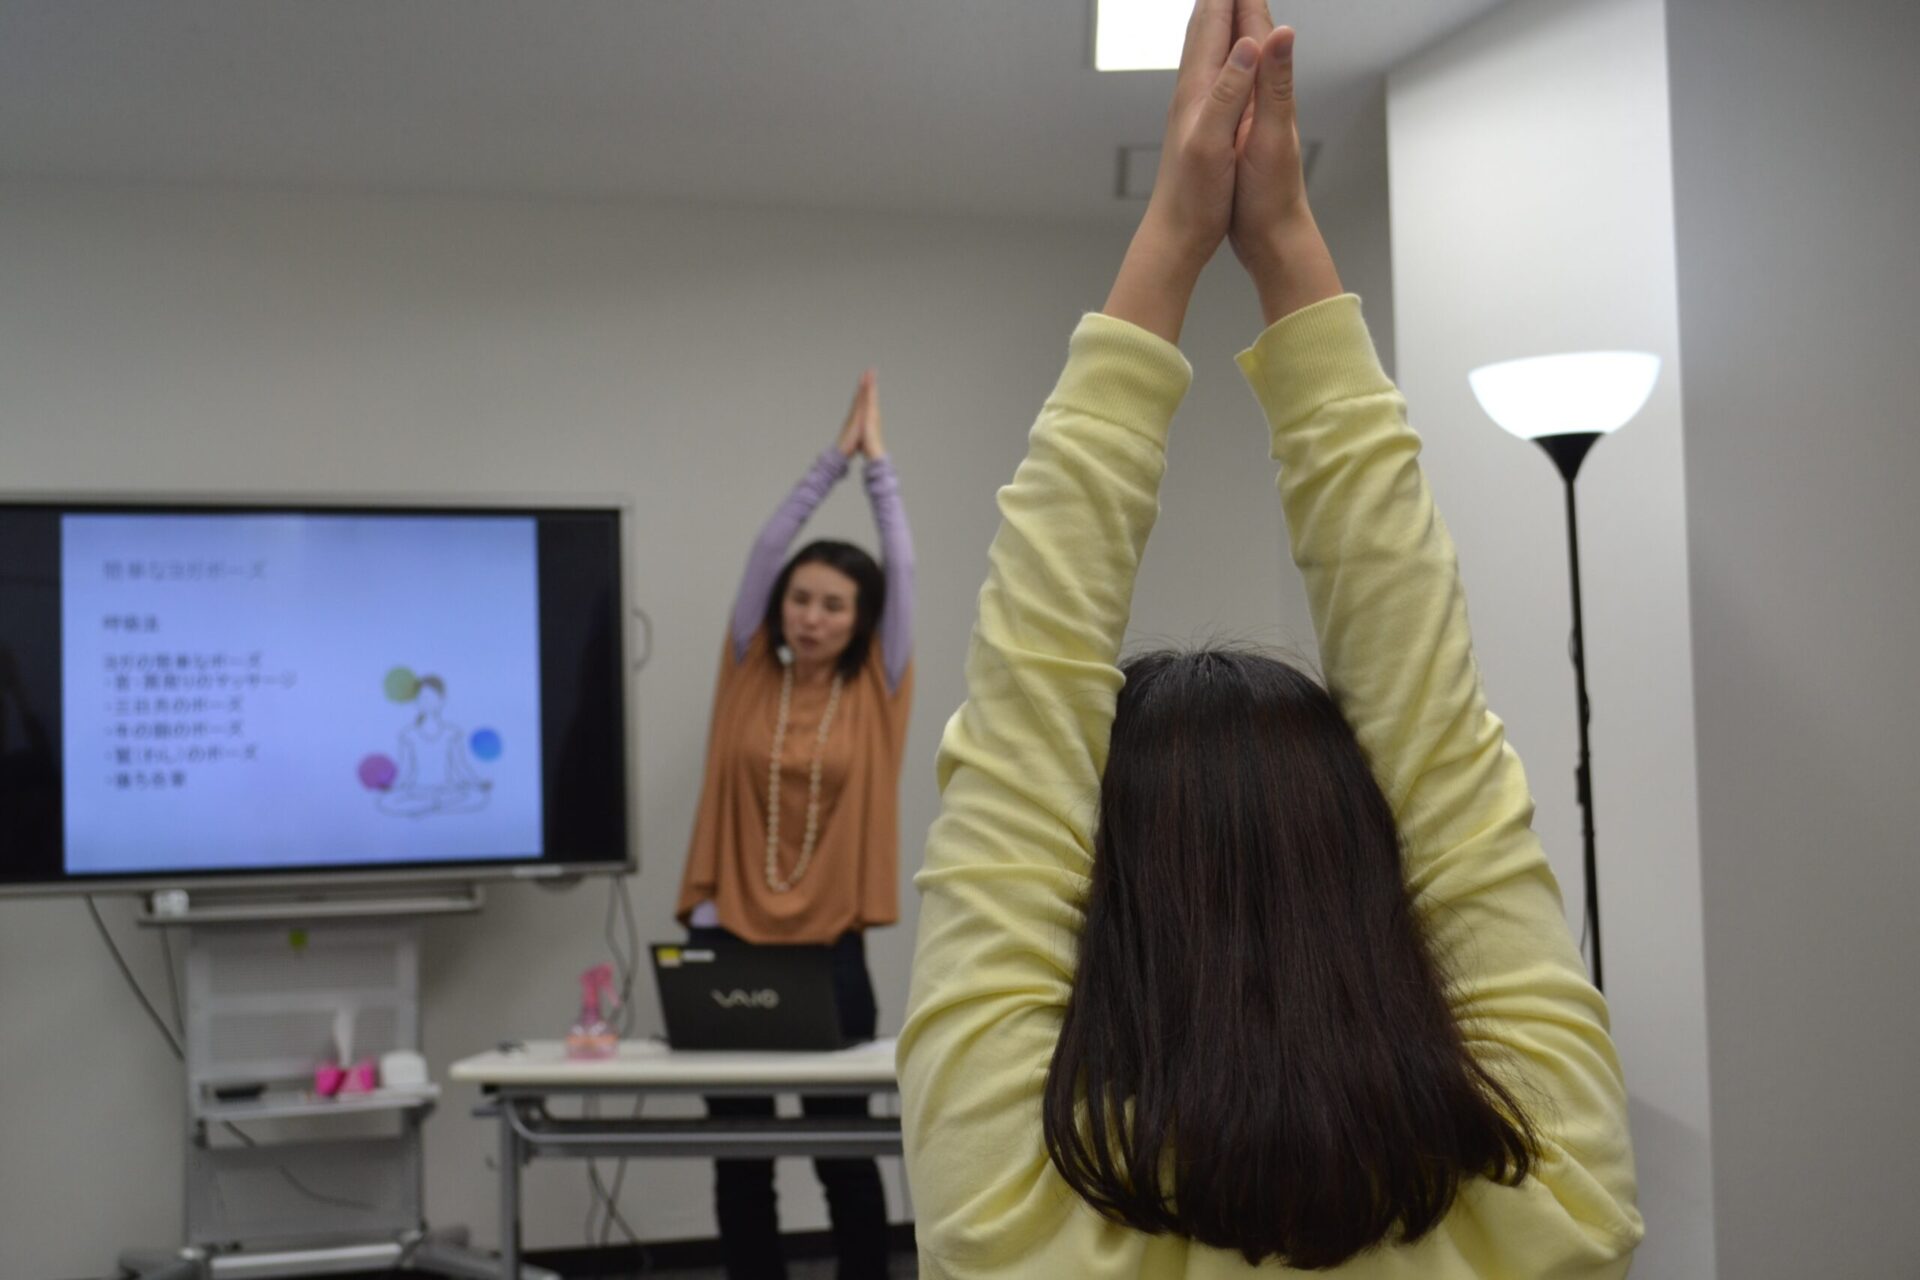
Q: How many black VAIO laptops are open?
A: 1